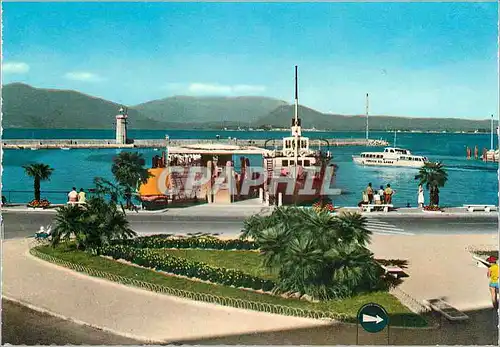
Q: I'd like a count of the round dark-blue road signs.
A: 1